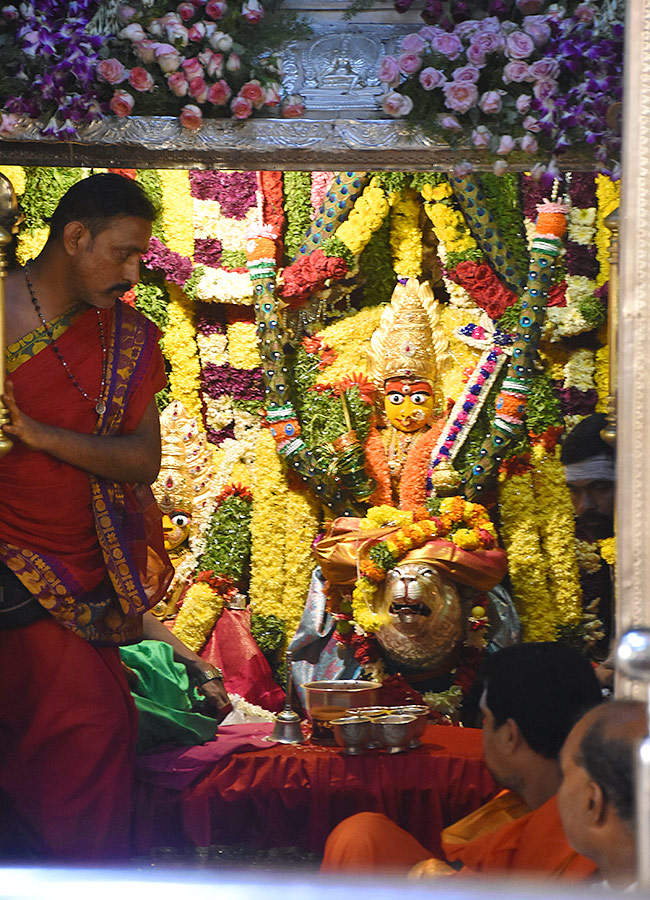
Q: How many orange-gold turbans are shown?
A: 1